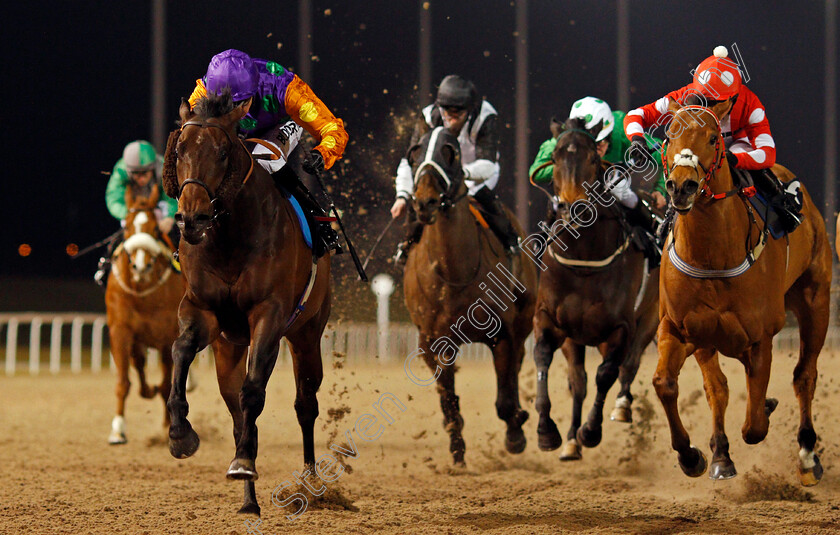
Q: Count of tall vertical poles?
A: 6